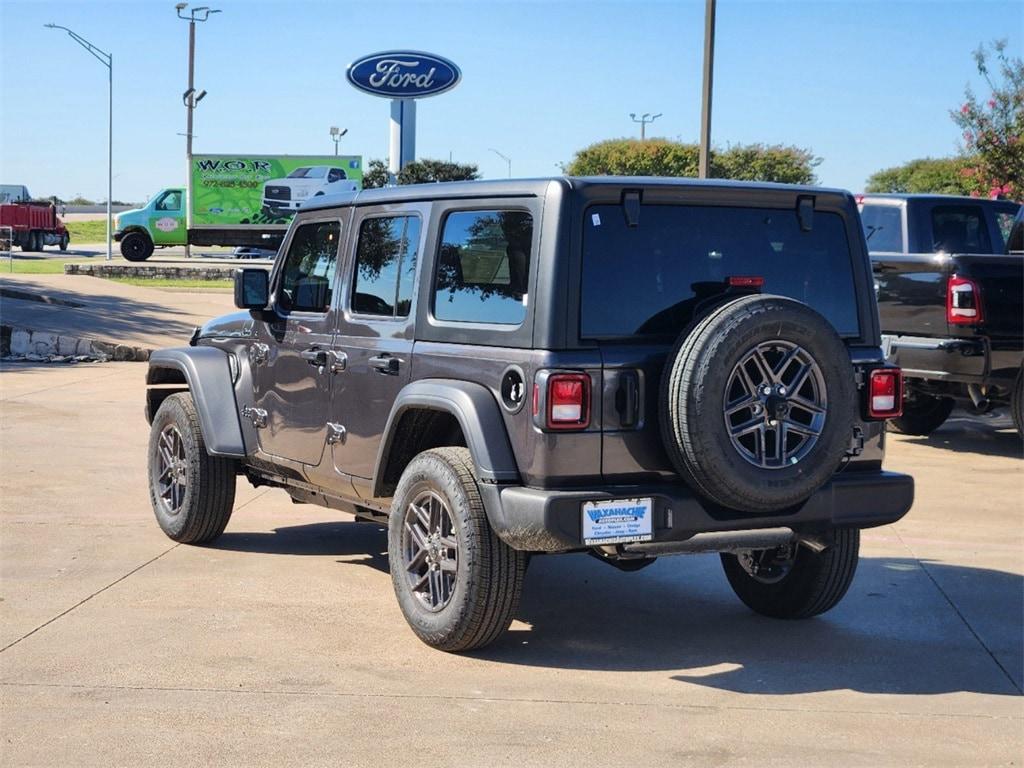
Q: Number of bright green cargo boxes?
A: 1